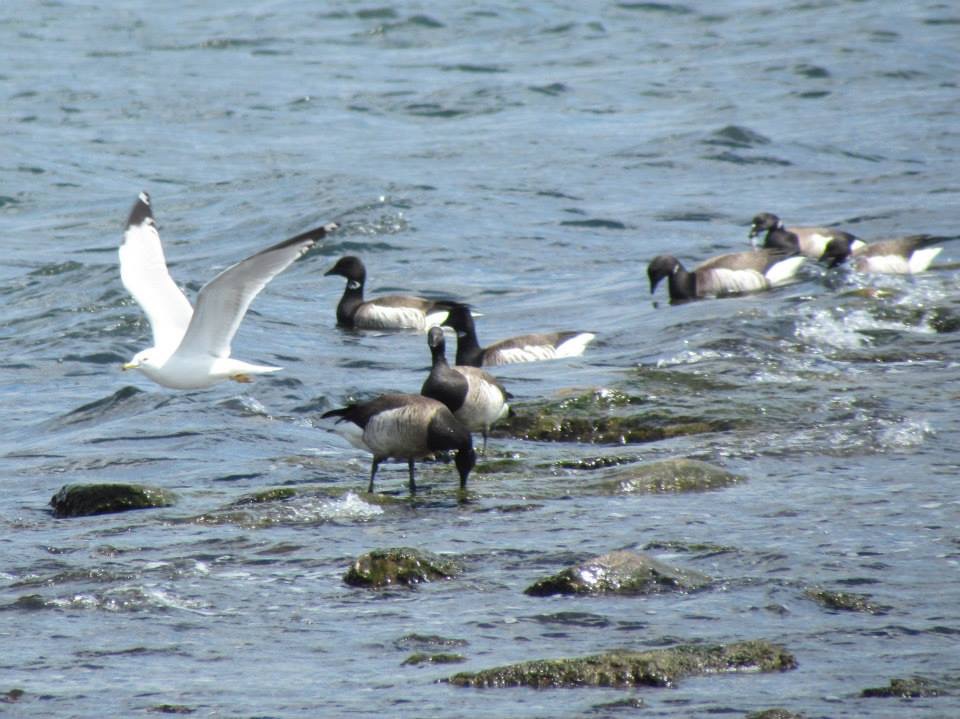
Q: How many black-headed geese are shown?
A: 7